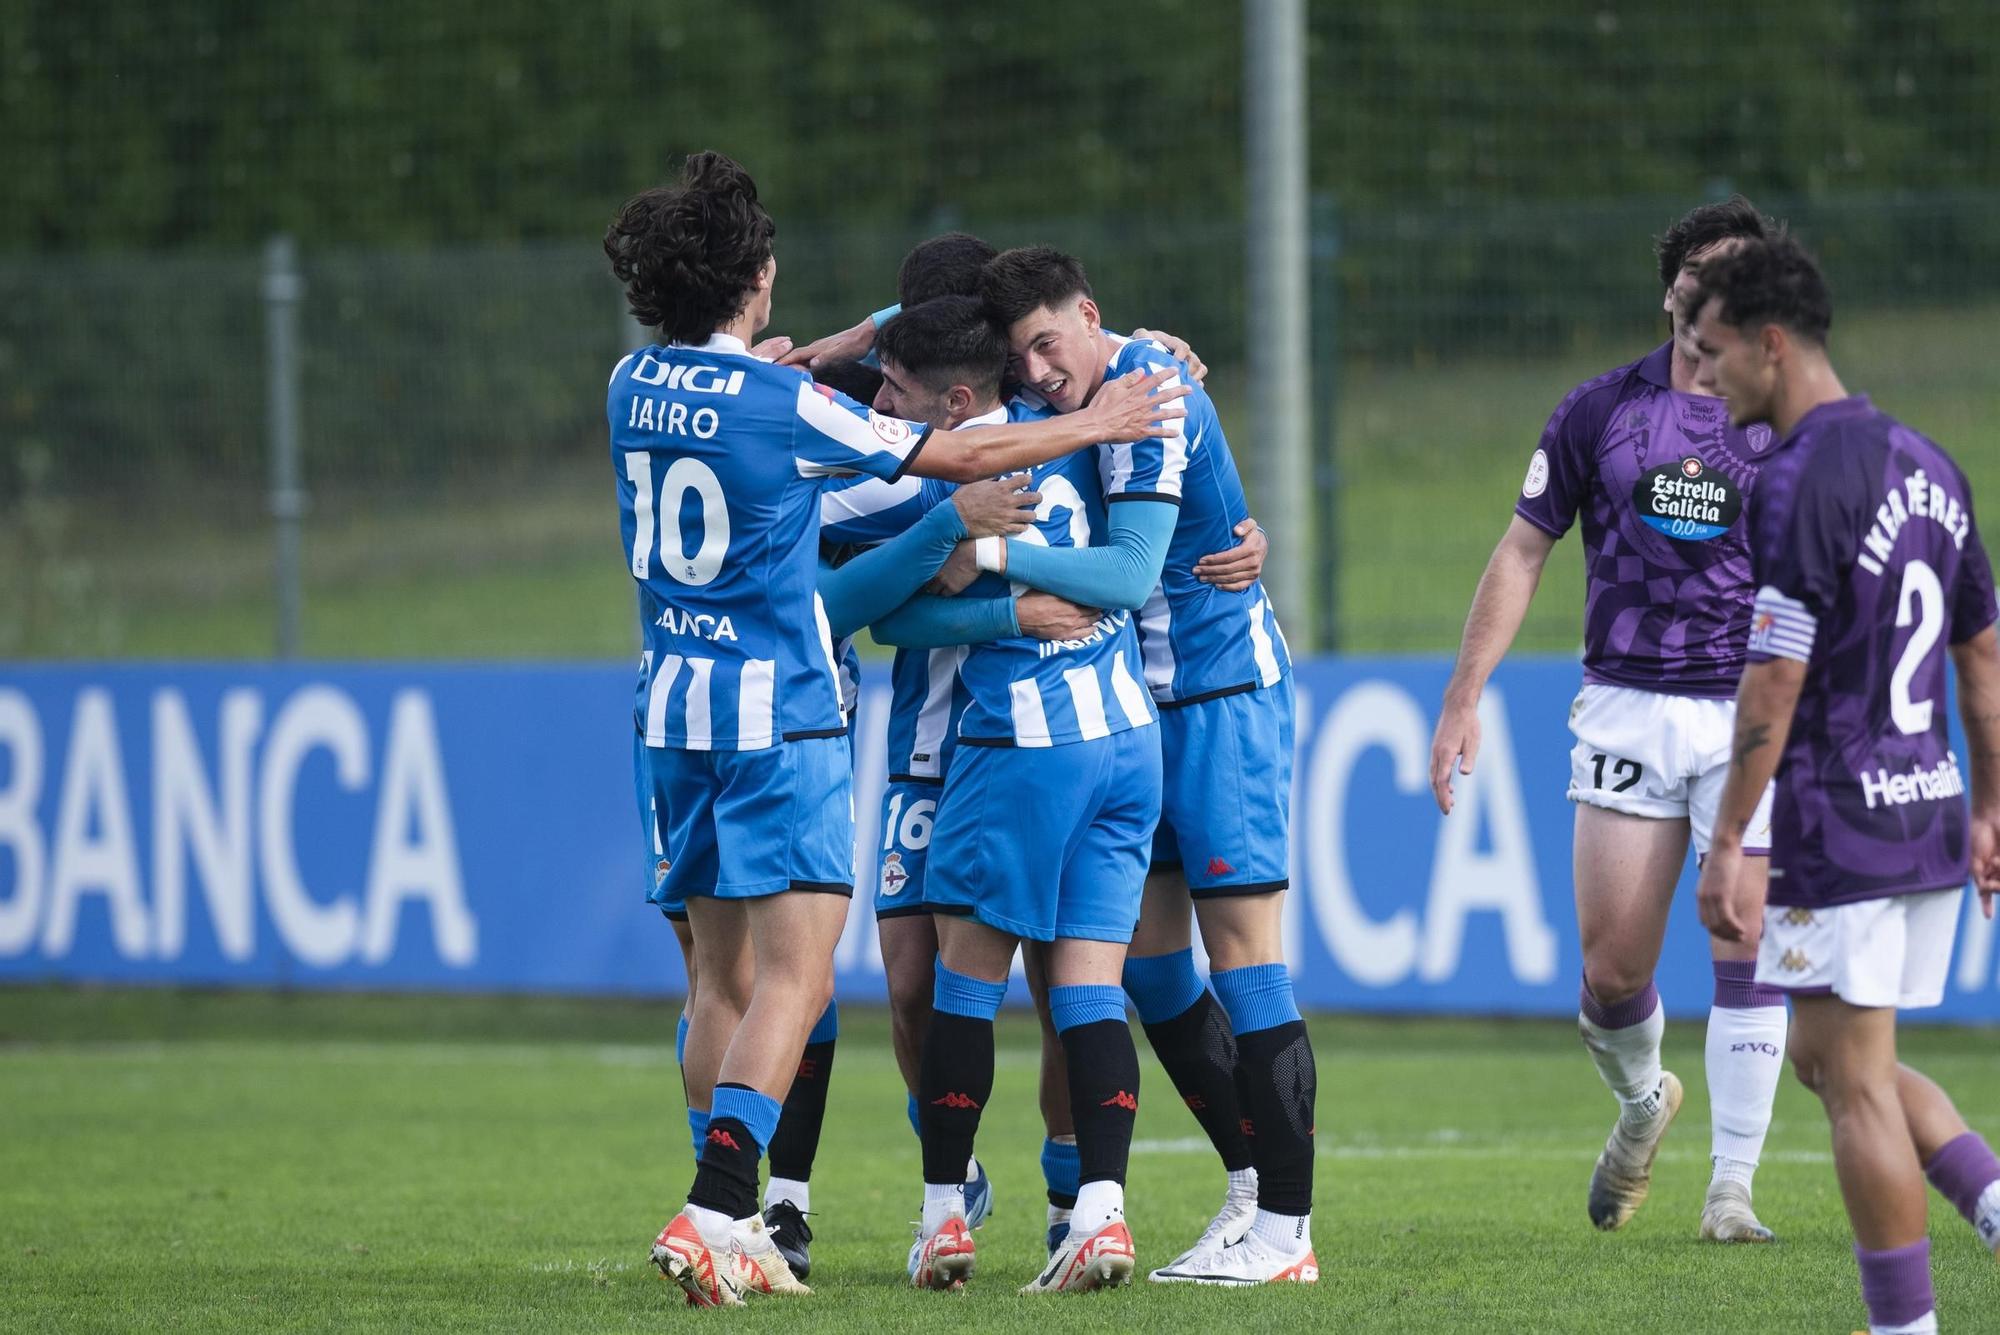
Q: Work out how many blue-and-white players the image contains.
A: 5